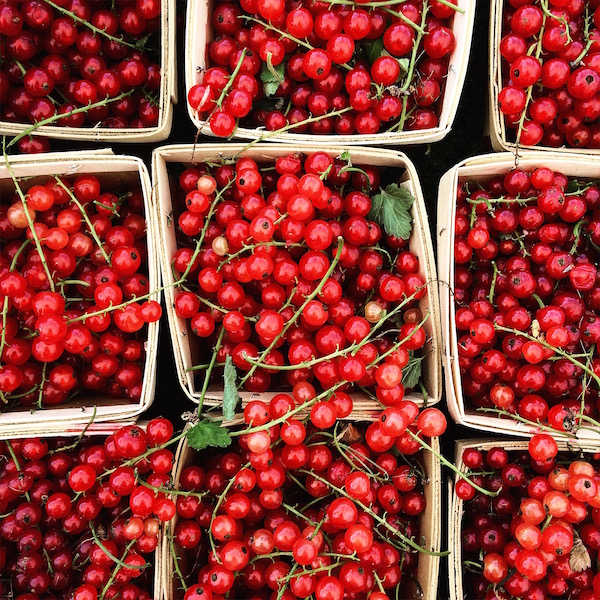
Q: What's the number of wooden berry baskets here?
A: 9